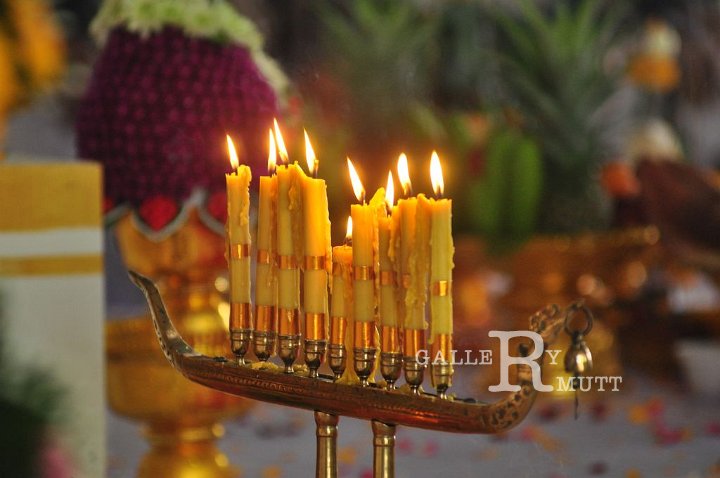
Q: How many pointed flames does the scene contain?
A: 9